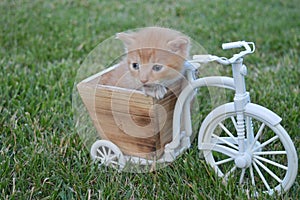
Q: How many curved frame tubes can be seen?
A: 2